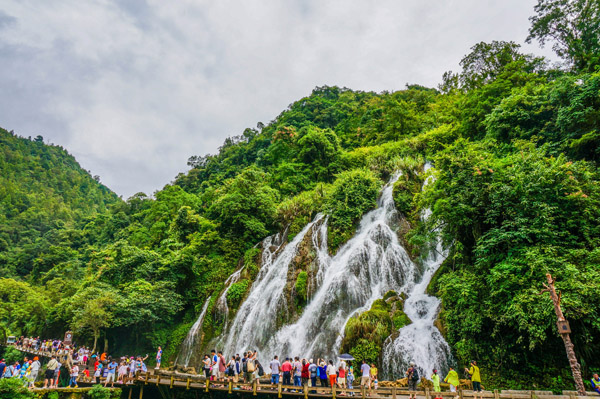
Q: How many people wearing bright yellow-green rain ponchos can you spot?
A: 3